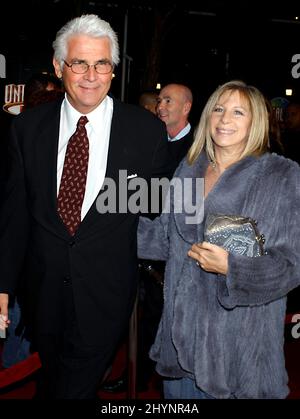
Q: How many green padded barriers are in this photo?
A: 0